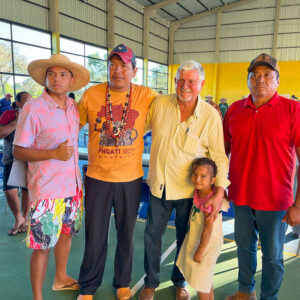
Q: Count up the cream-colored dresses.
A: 1